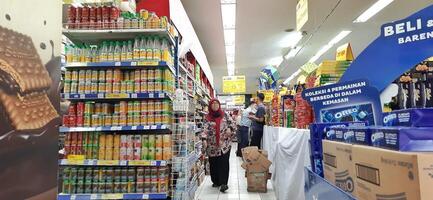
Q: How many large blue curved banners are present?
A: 1